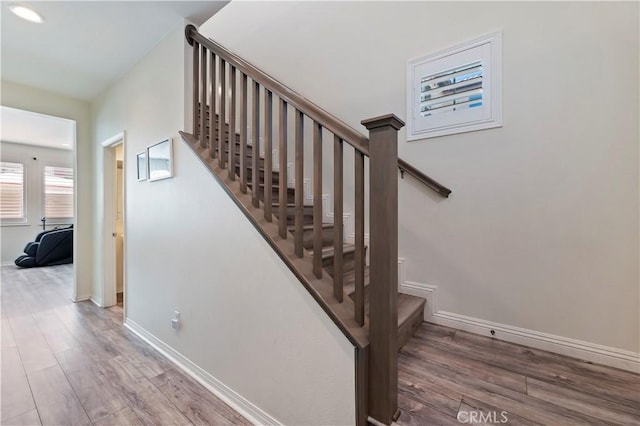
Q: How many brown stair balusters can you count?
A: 13